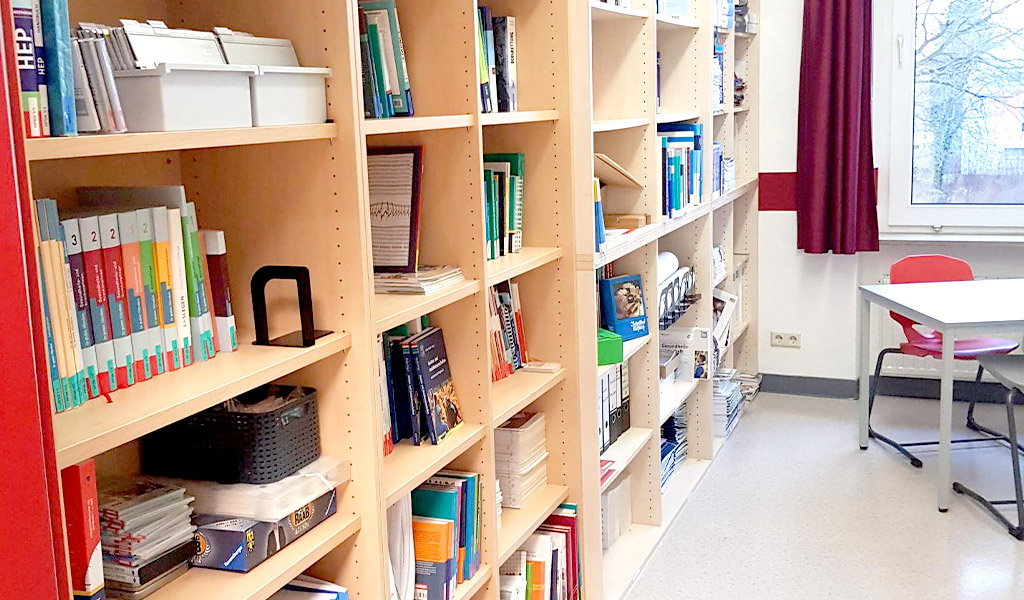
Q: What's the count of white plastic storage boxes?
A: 2